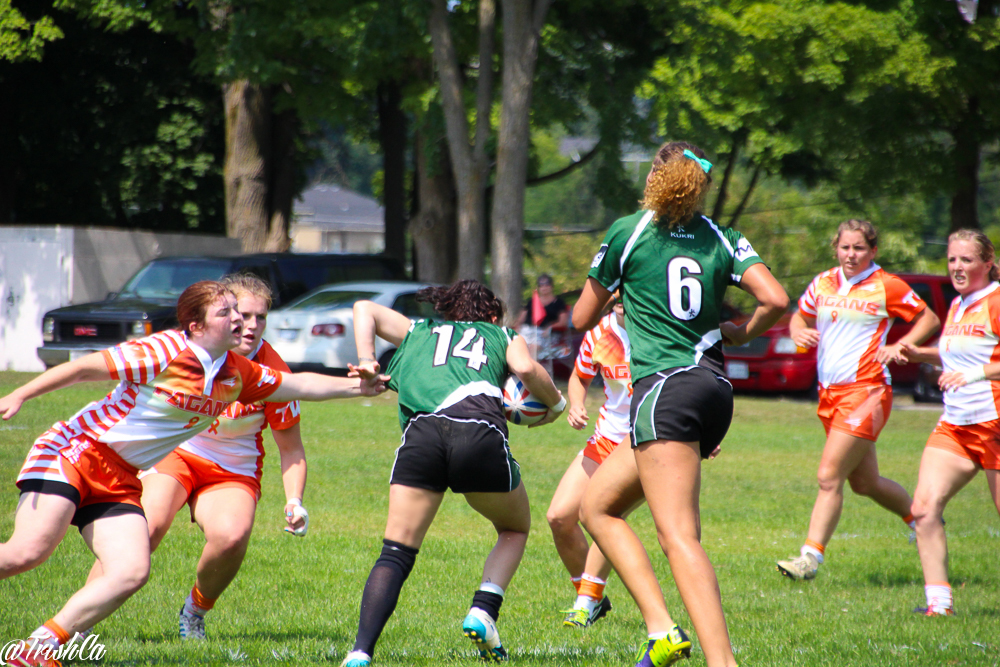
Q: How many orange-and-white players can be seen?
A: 5